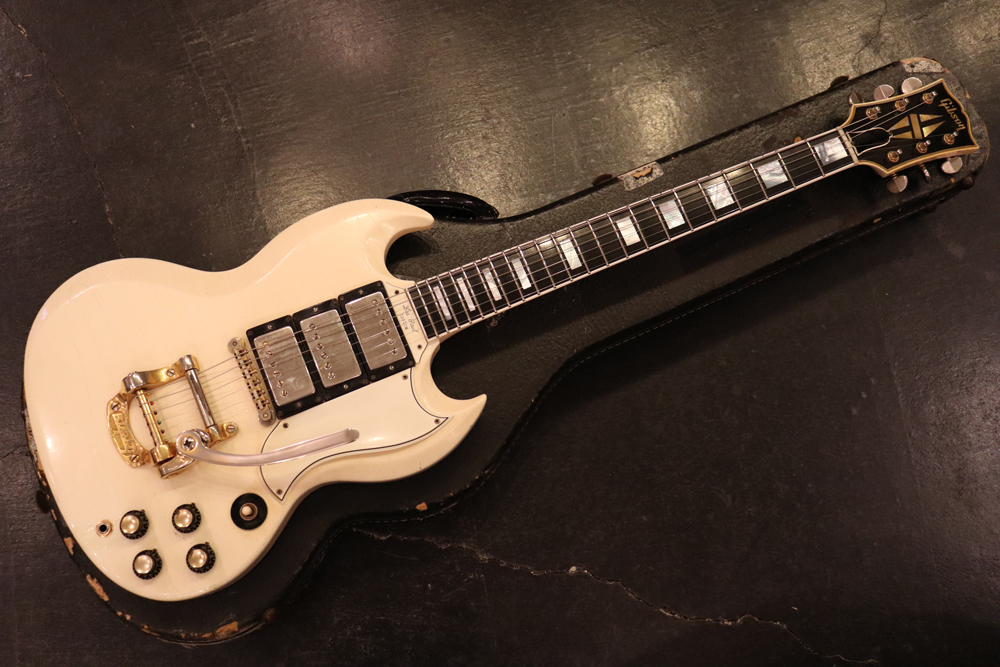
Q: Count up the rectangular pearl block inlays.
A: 10